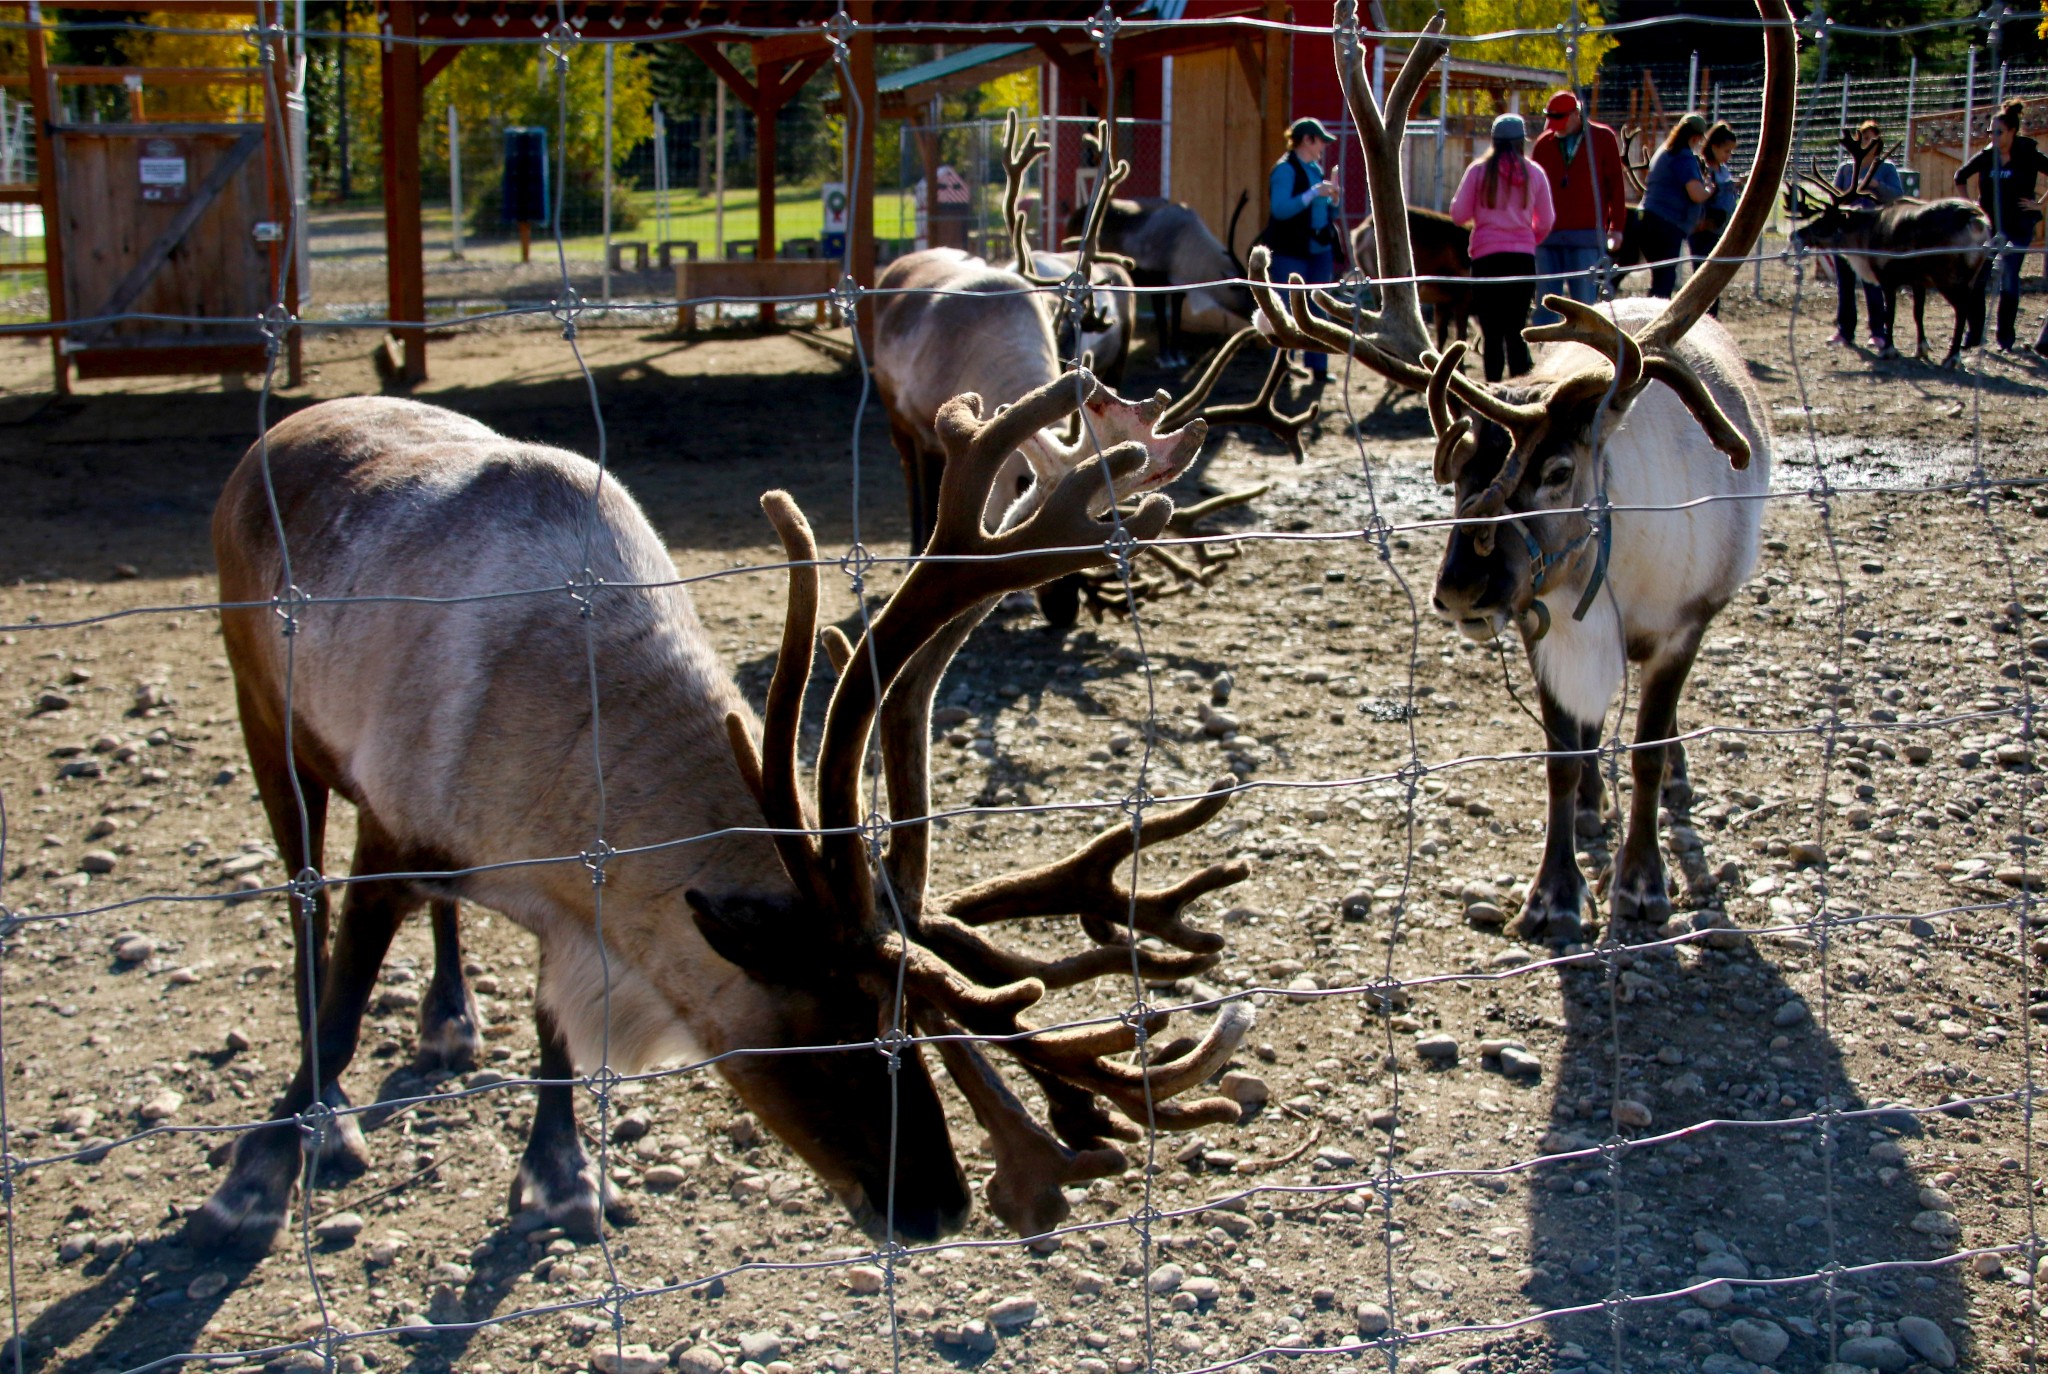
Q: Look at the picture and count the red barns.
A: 1